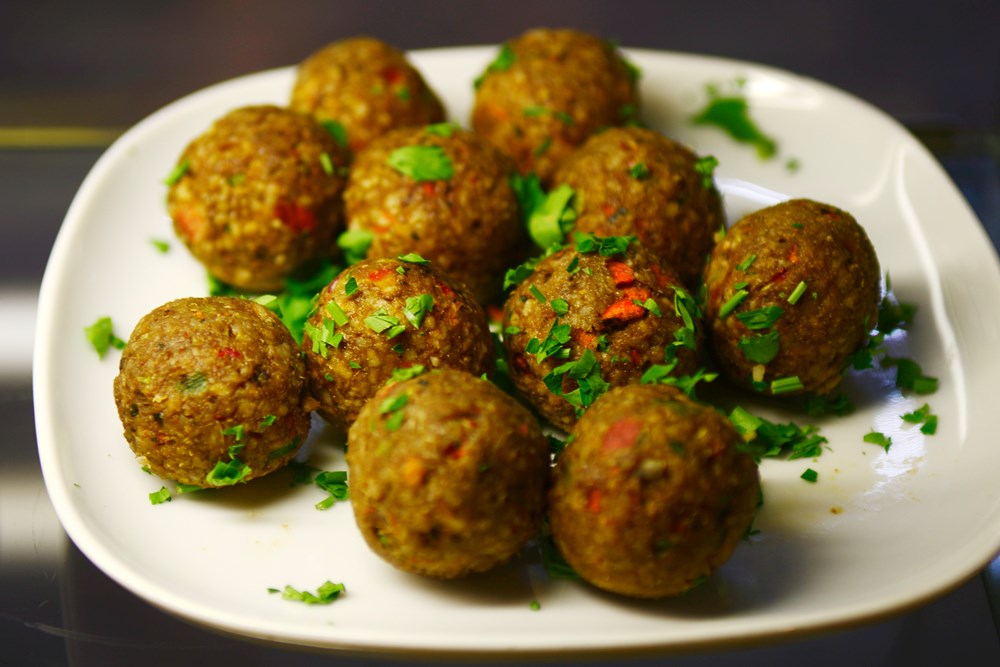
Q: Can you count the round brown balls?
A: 11